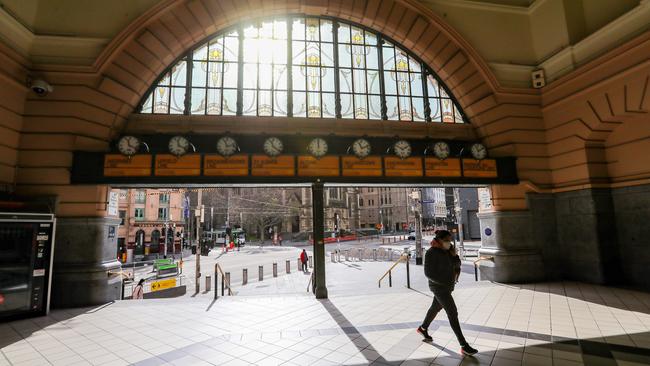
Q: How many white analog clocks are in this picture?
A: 9